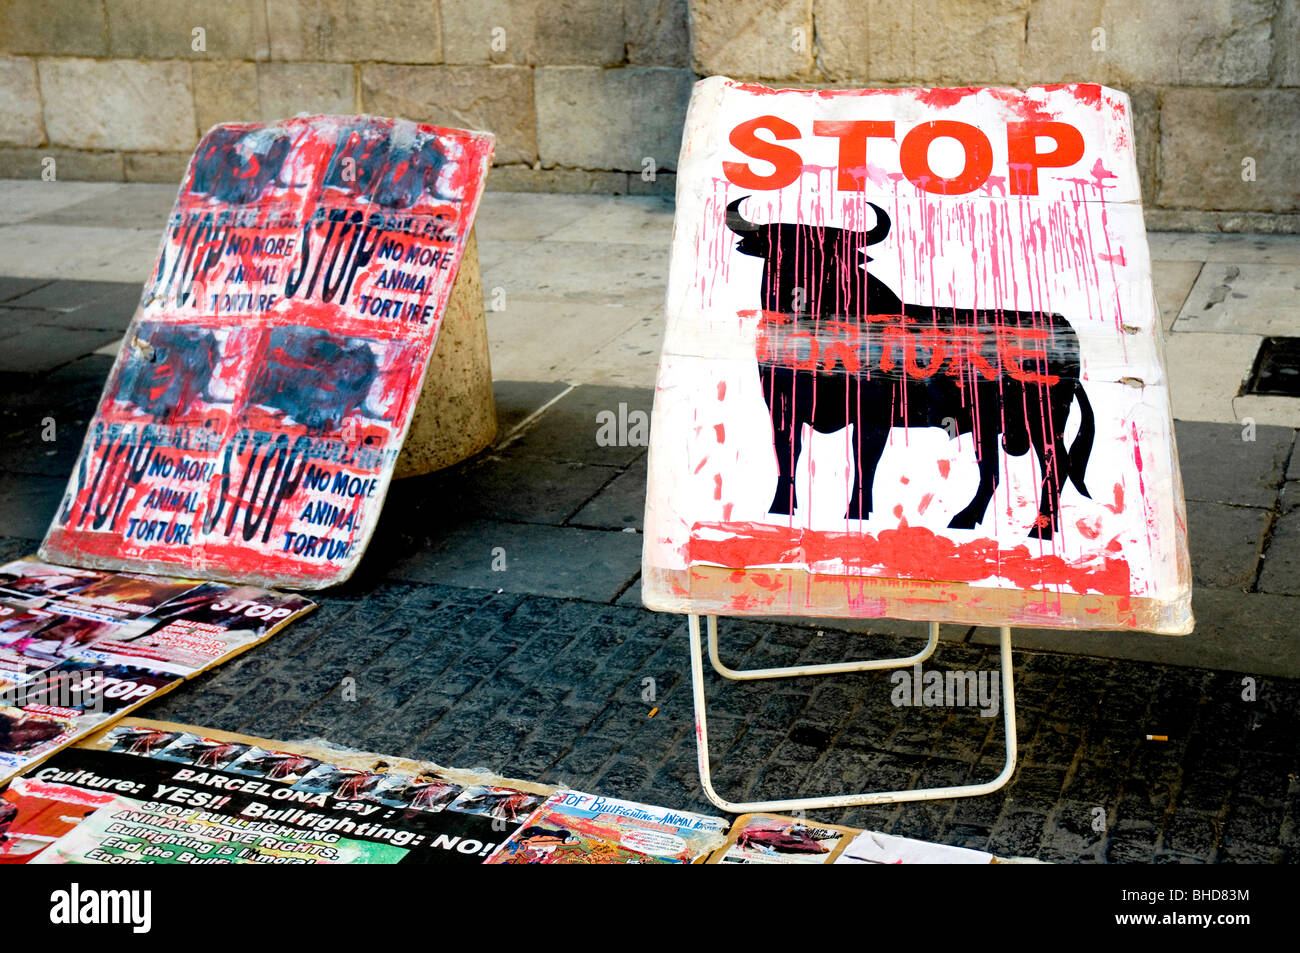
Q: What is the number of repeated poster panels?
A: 4